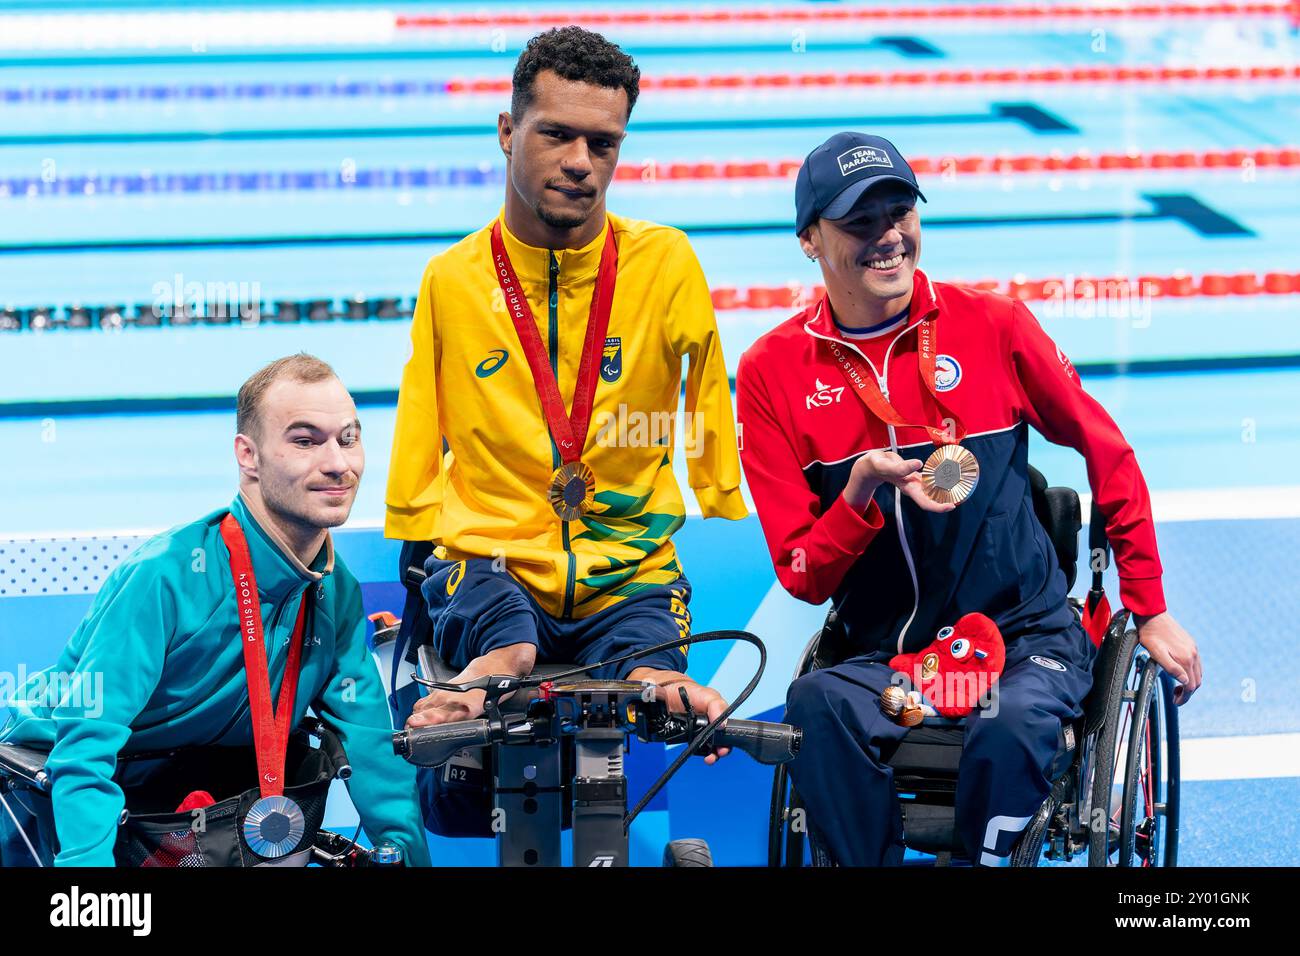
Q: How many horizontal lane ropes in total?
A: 4